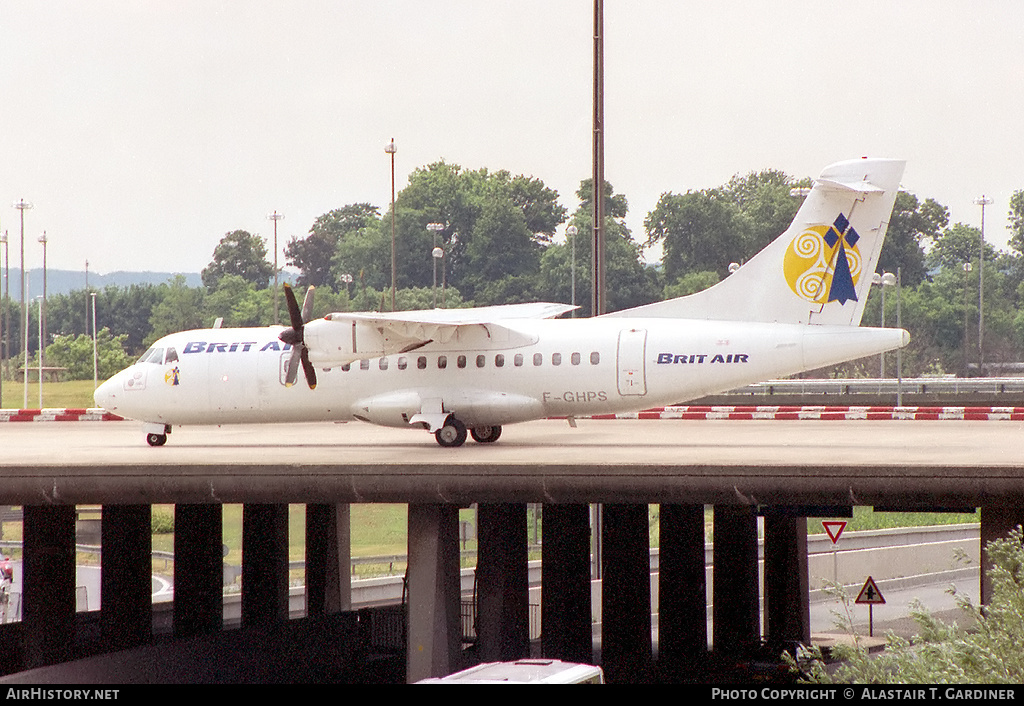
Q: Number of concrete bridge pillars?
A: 13